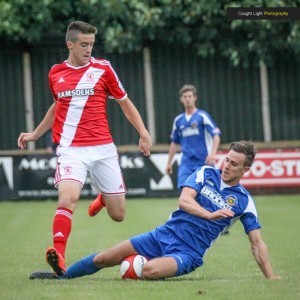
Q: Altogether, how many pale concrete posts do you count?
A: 3